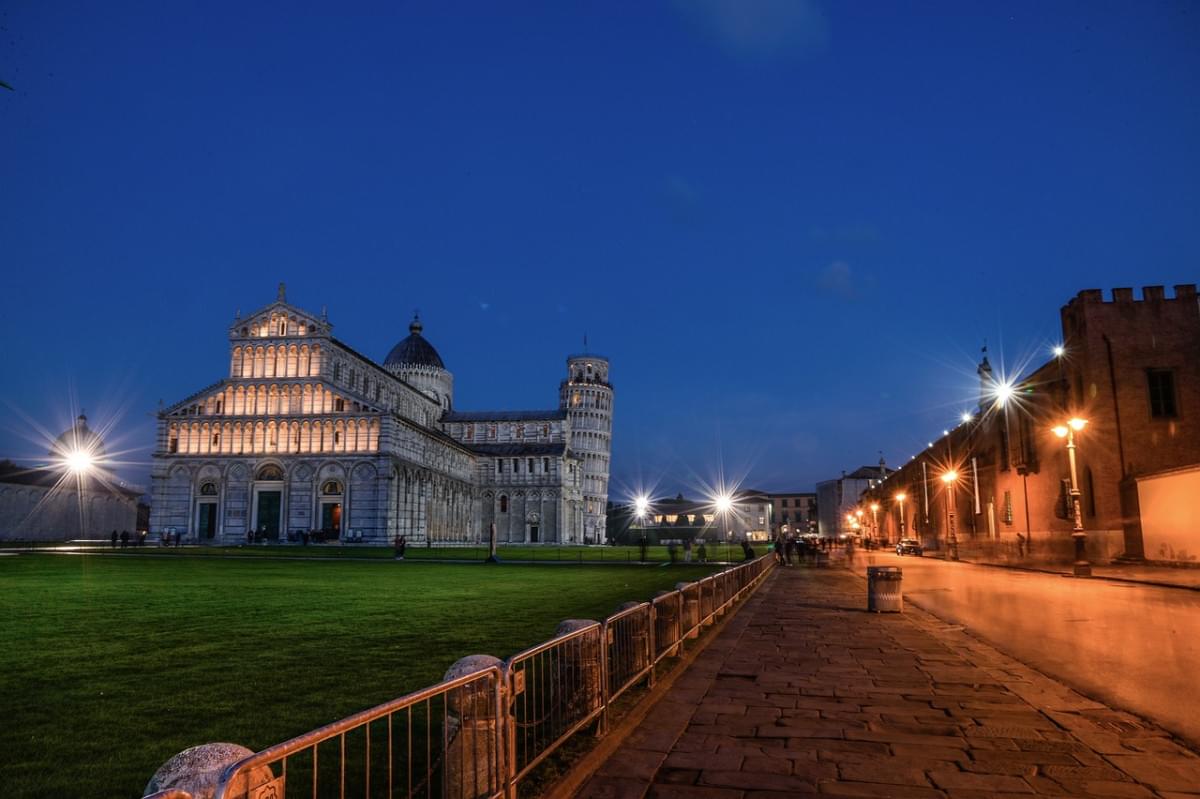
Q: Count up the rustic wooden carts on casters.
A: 0